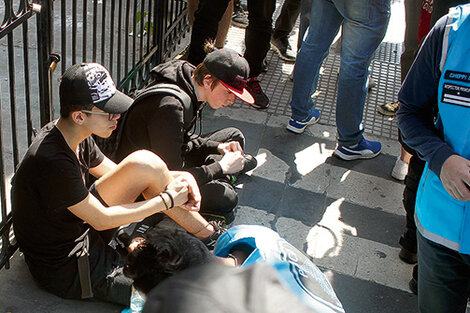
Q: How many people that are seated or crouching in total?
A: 3